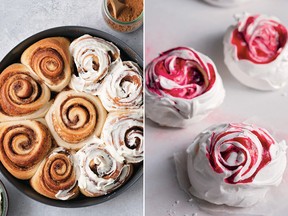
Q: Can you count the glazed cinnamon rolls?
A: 4